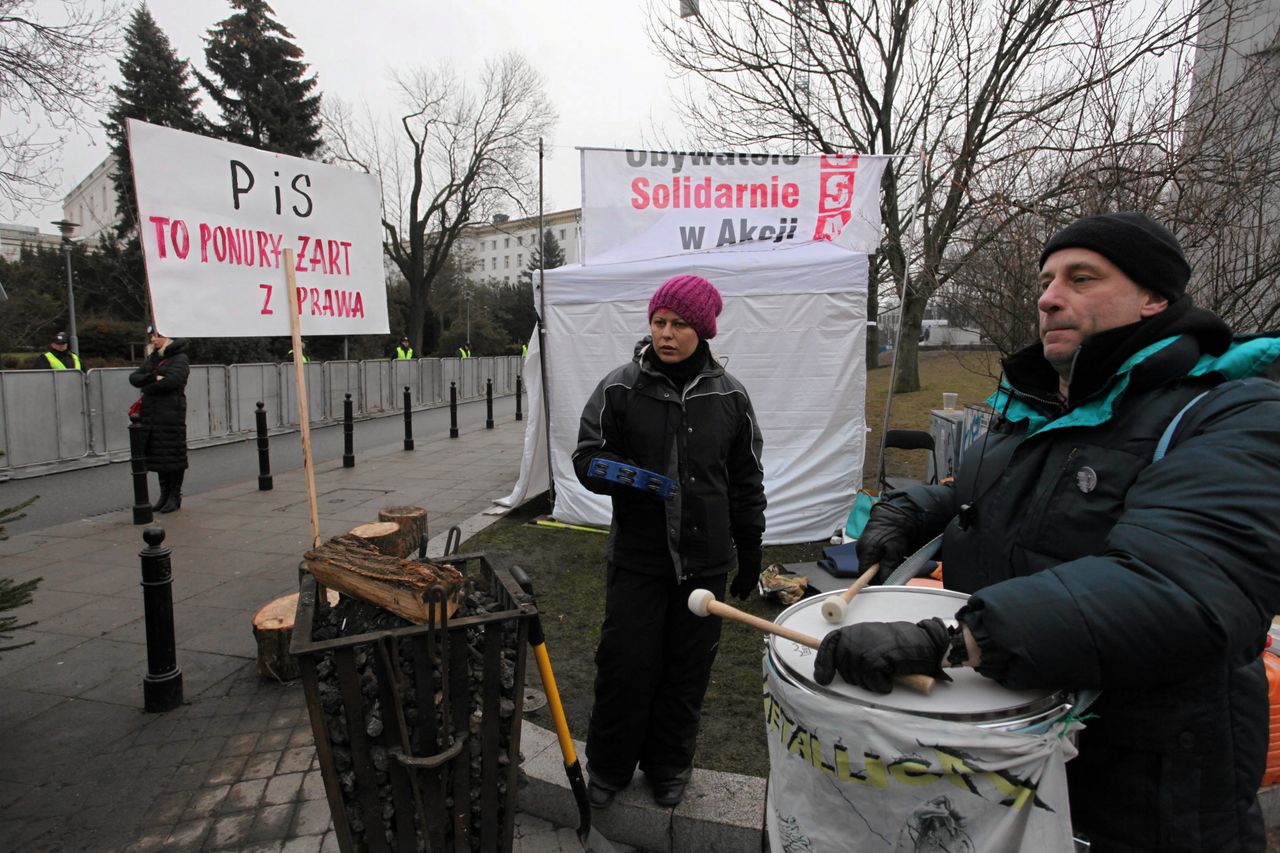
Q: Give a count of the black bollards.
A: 8